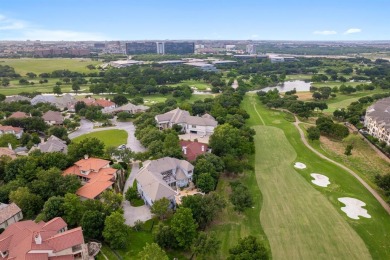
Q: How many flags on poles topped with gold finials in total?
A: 0